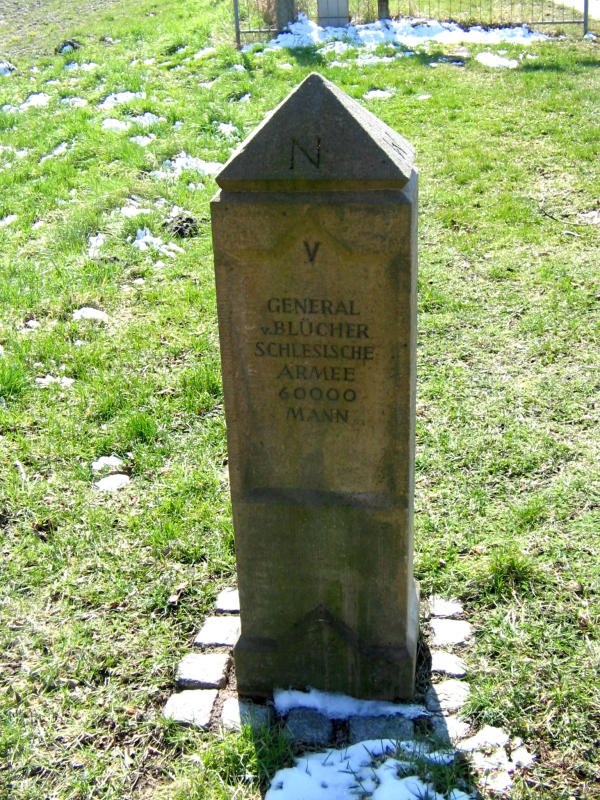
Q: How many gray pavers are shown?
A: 12